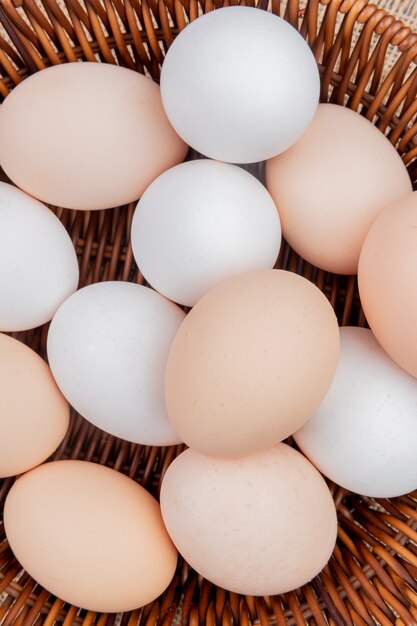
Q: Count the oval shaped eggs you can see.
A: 12